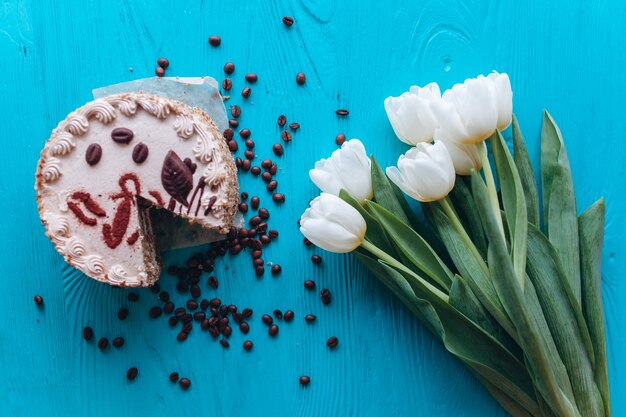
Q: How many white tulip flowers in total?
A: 7